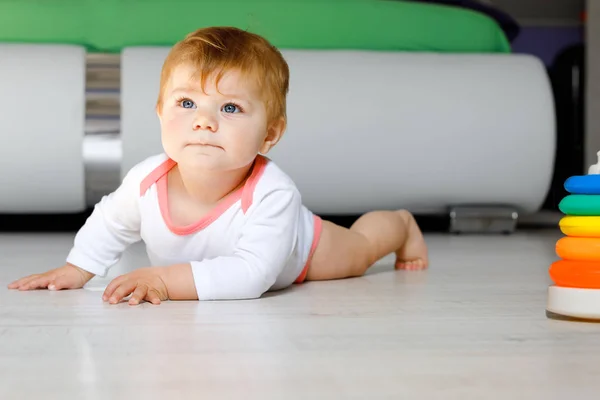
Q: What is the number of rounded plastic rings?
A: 5